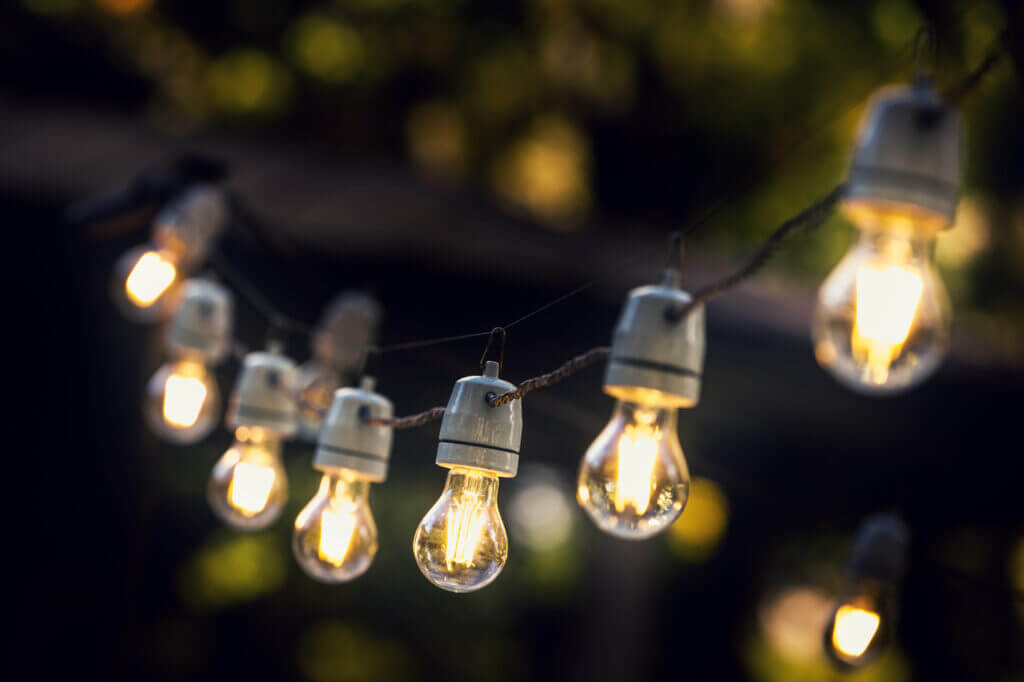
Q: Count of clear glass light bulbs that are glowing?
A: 8